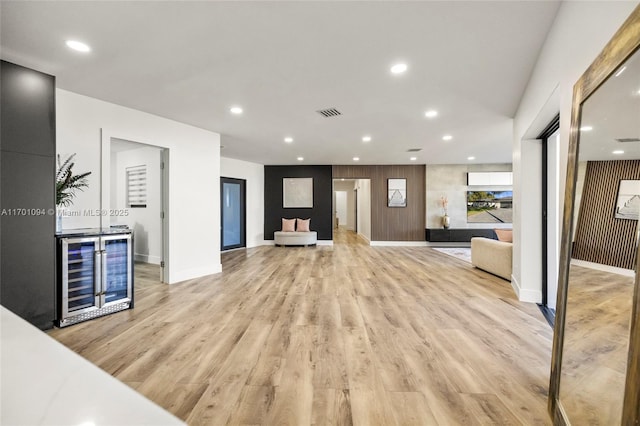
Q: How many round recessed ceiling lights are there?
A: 11